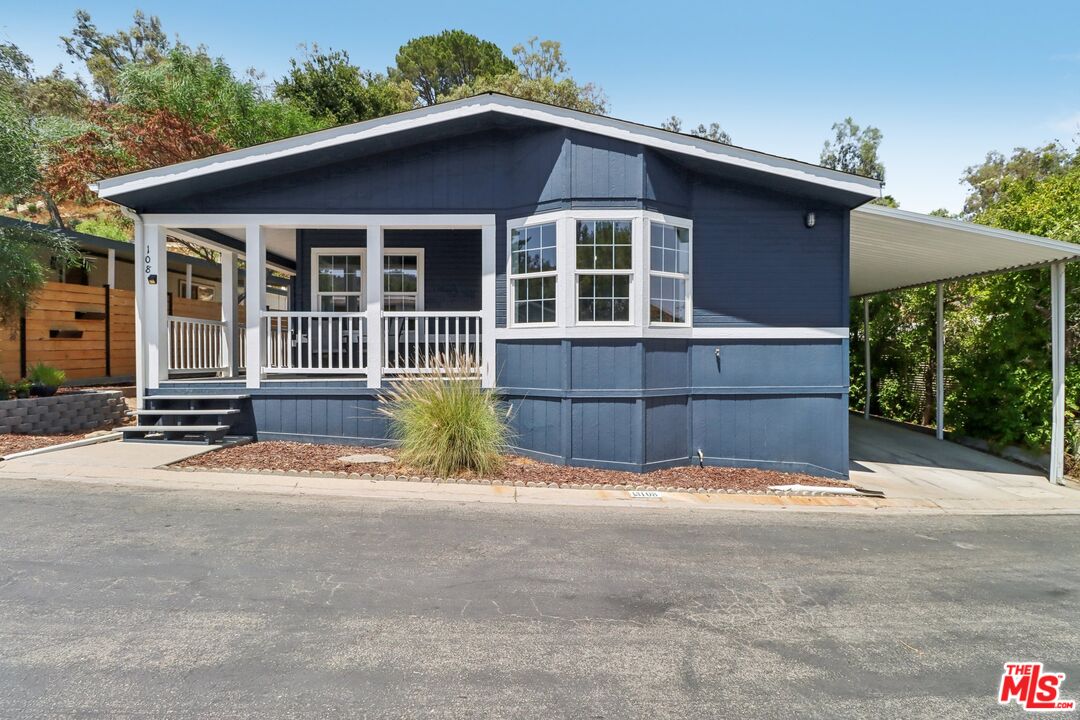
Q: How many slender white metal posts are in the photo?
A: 3